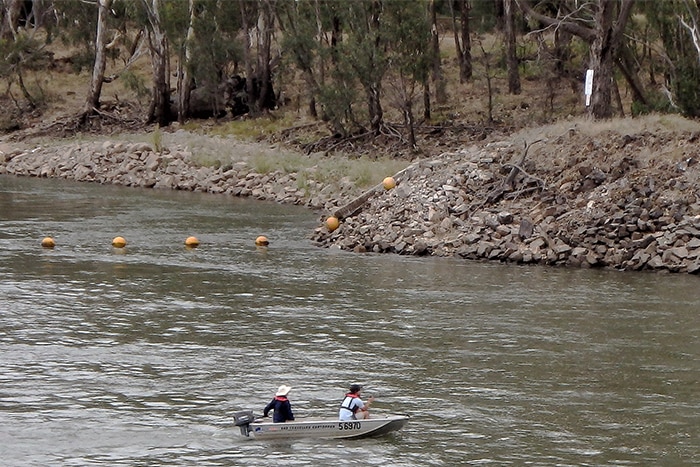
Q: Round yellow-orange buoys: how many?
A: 6